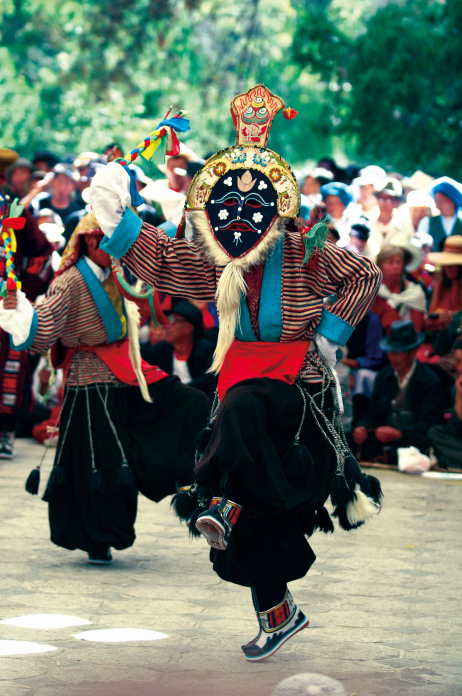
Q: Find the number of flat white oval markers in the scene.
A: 3